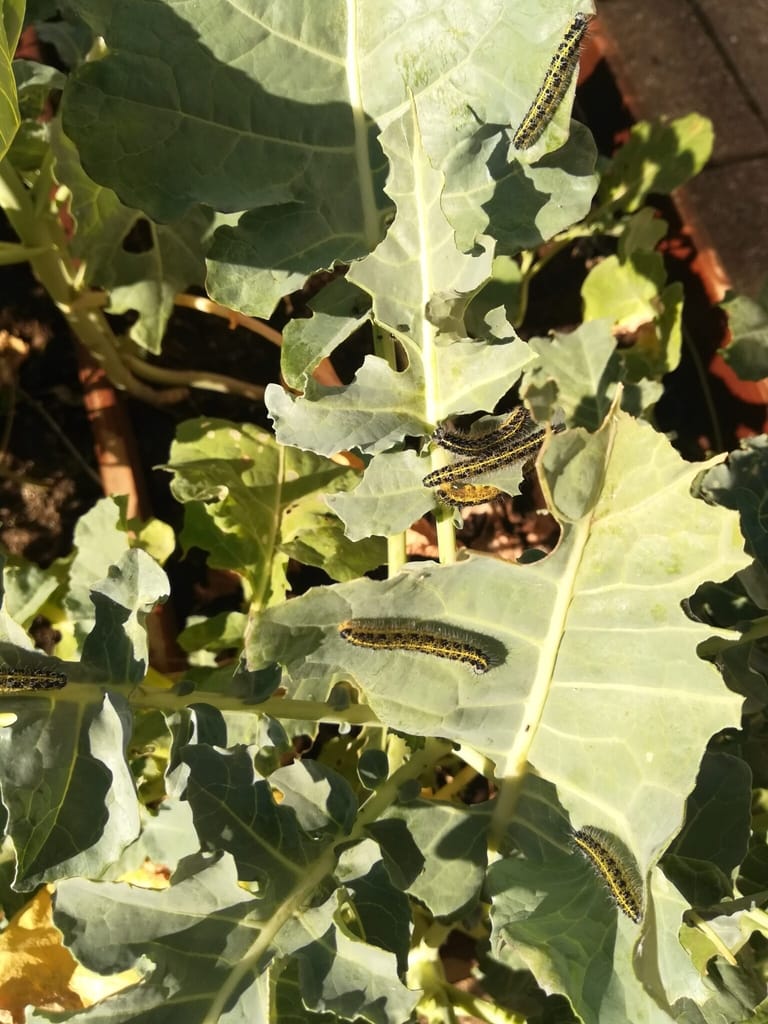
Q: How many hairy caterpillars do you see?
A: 7